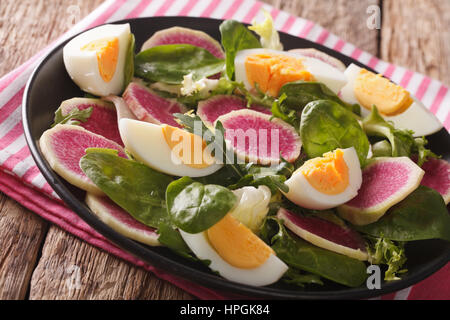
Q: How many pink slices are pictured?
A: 11